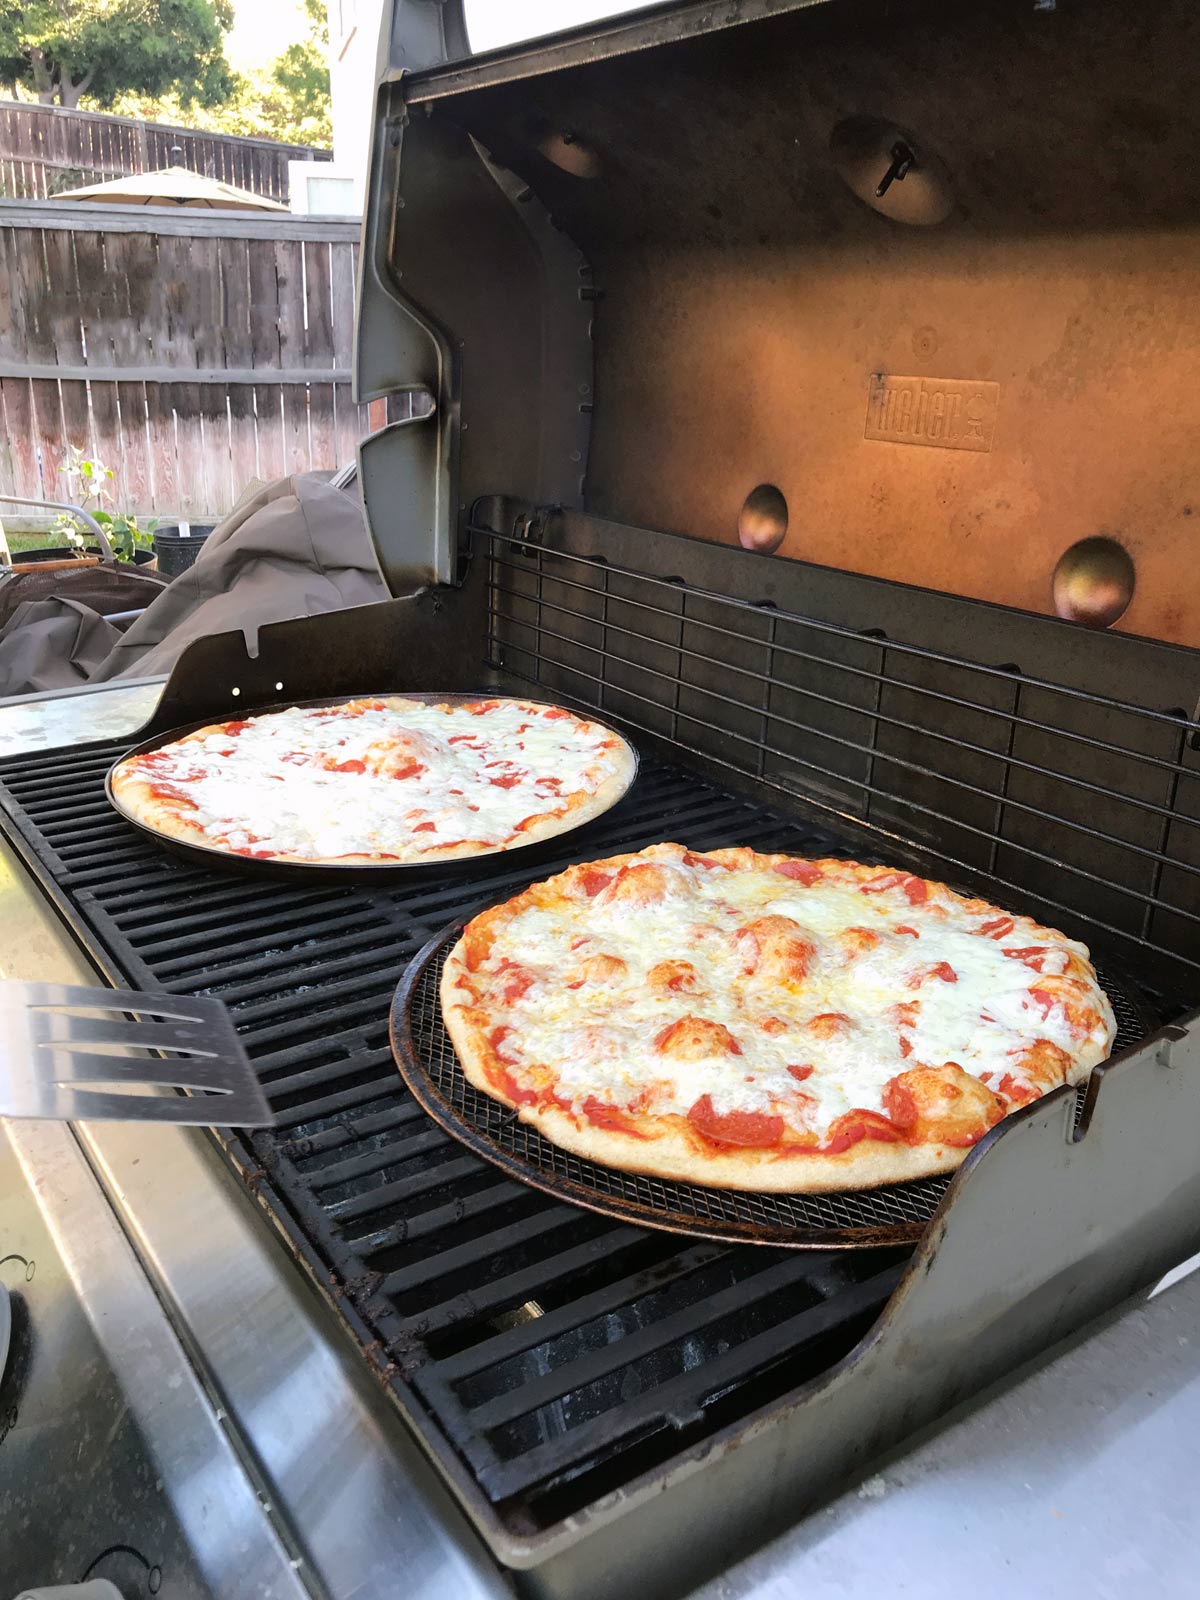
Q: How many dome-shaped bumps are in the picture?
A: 4